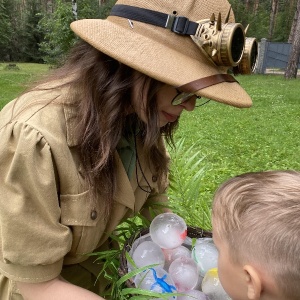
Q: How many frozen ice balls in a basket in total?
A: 8